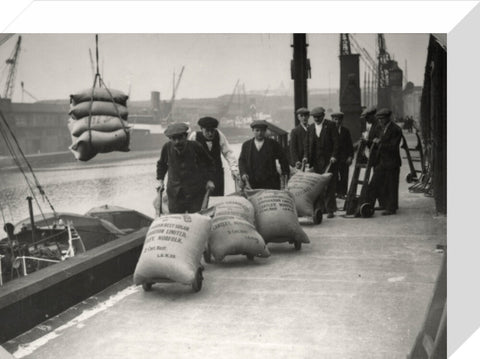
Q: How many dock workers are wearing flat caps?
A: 8